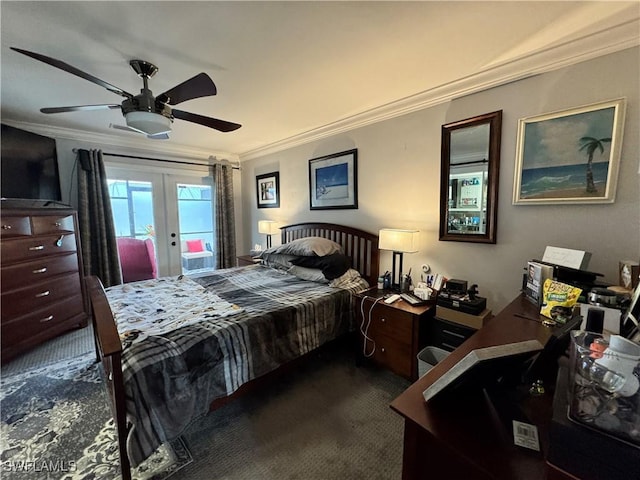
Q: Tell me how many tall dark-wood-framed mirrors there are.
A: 1